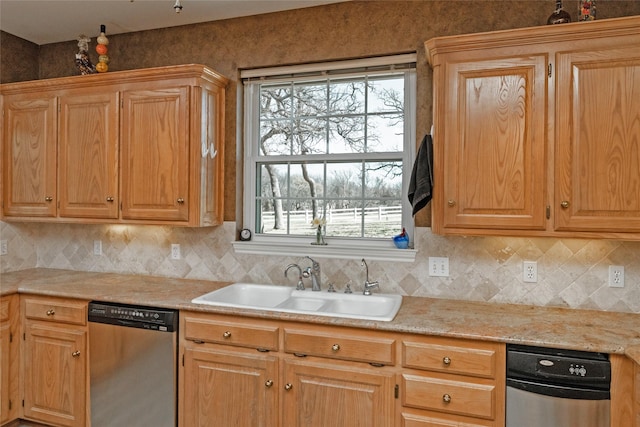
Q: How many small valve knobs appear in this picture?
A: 2